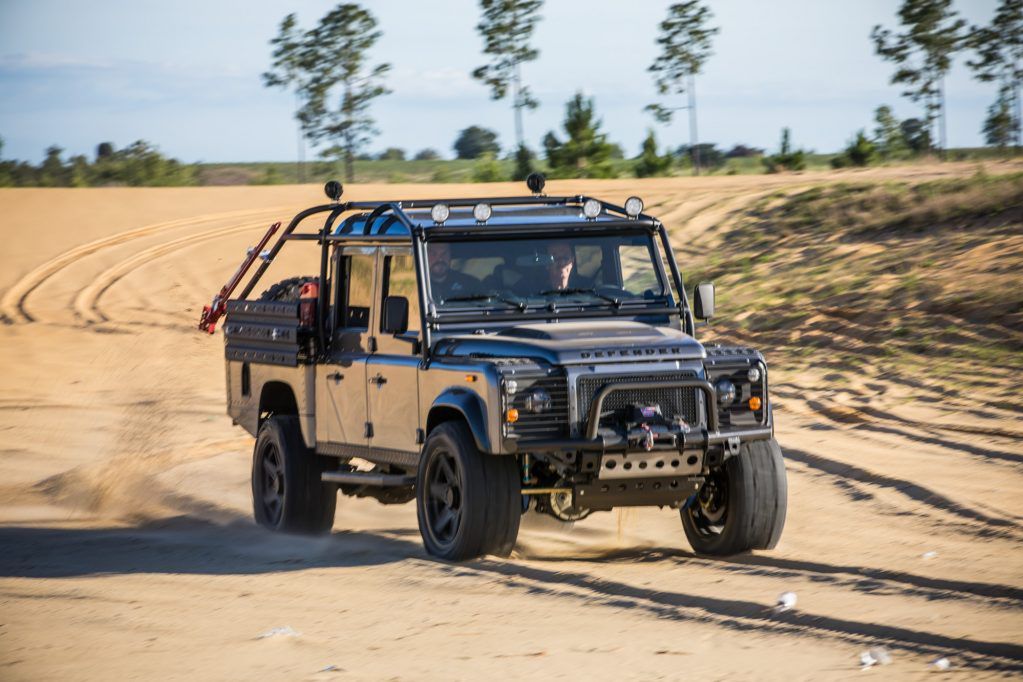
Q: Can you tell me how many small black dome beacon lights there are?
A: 2